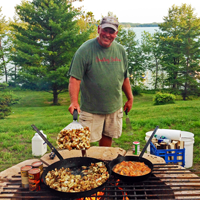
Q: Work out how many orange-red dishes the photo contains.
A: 1